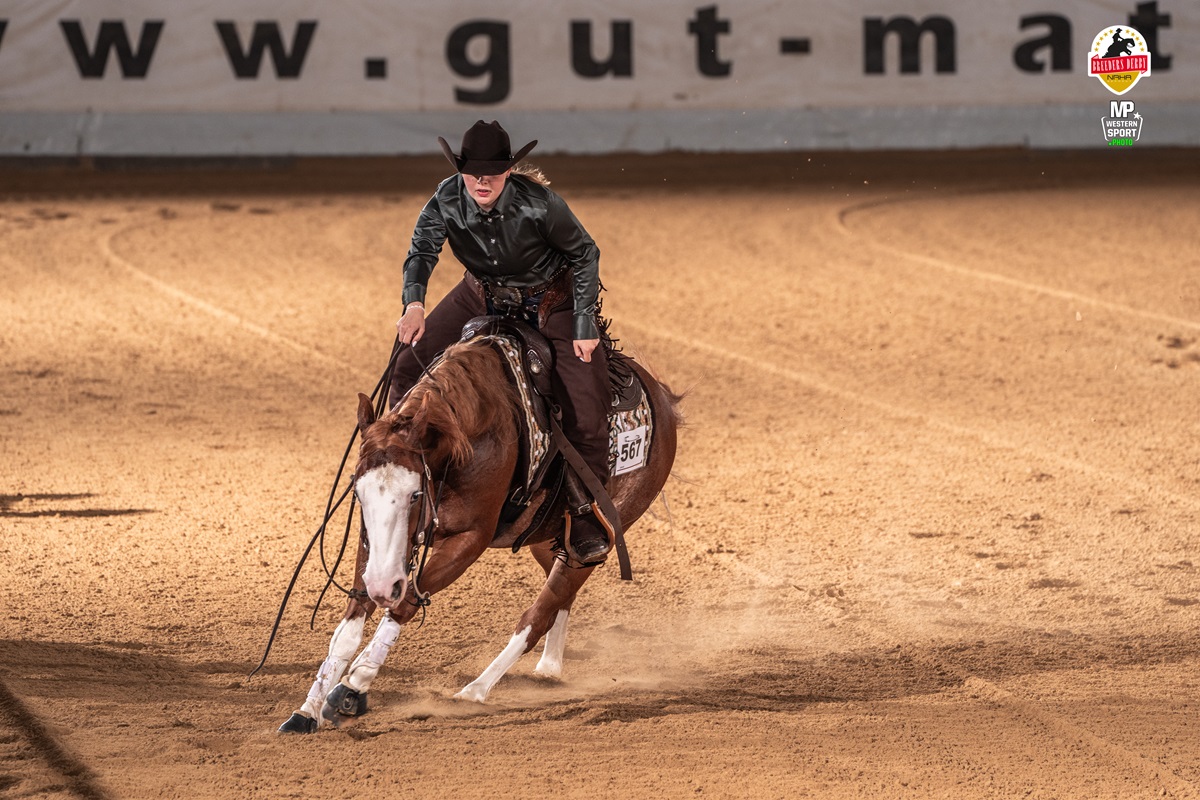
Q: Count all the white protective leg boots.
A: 2